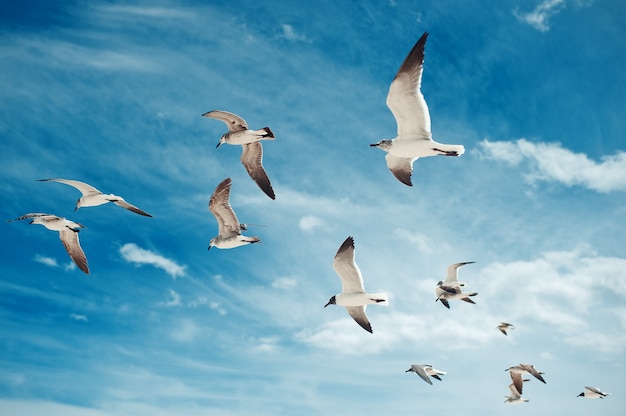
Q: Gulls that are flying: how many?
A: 13